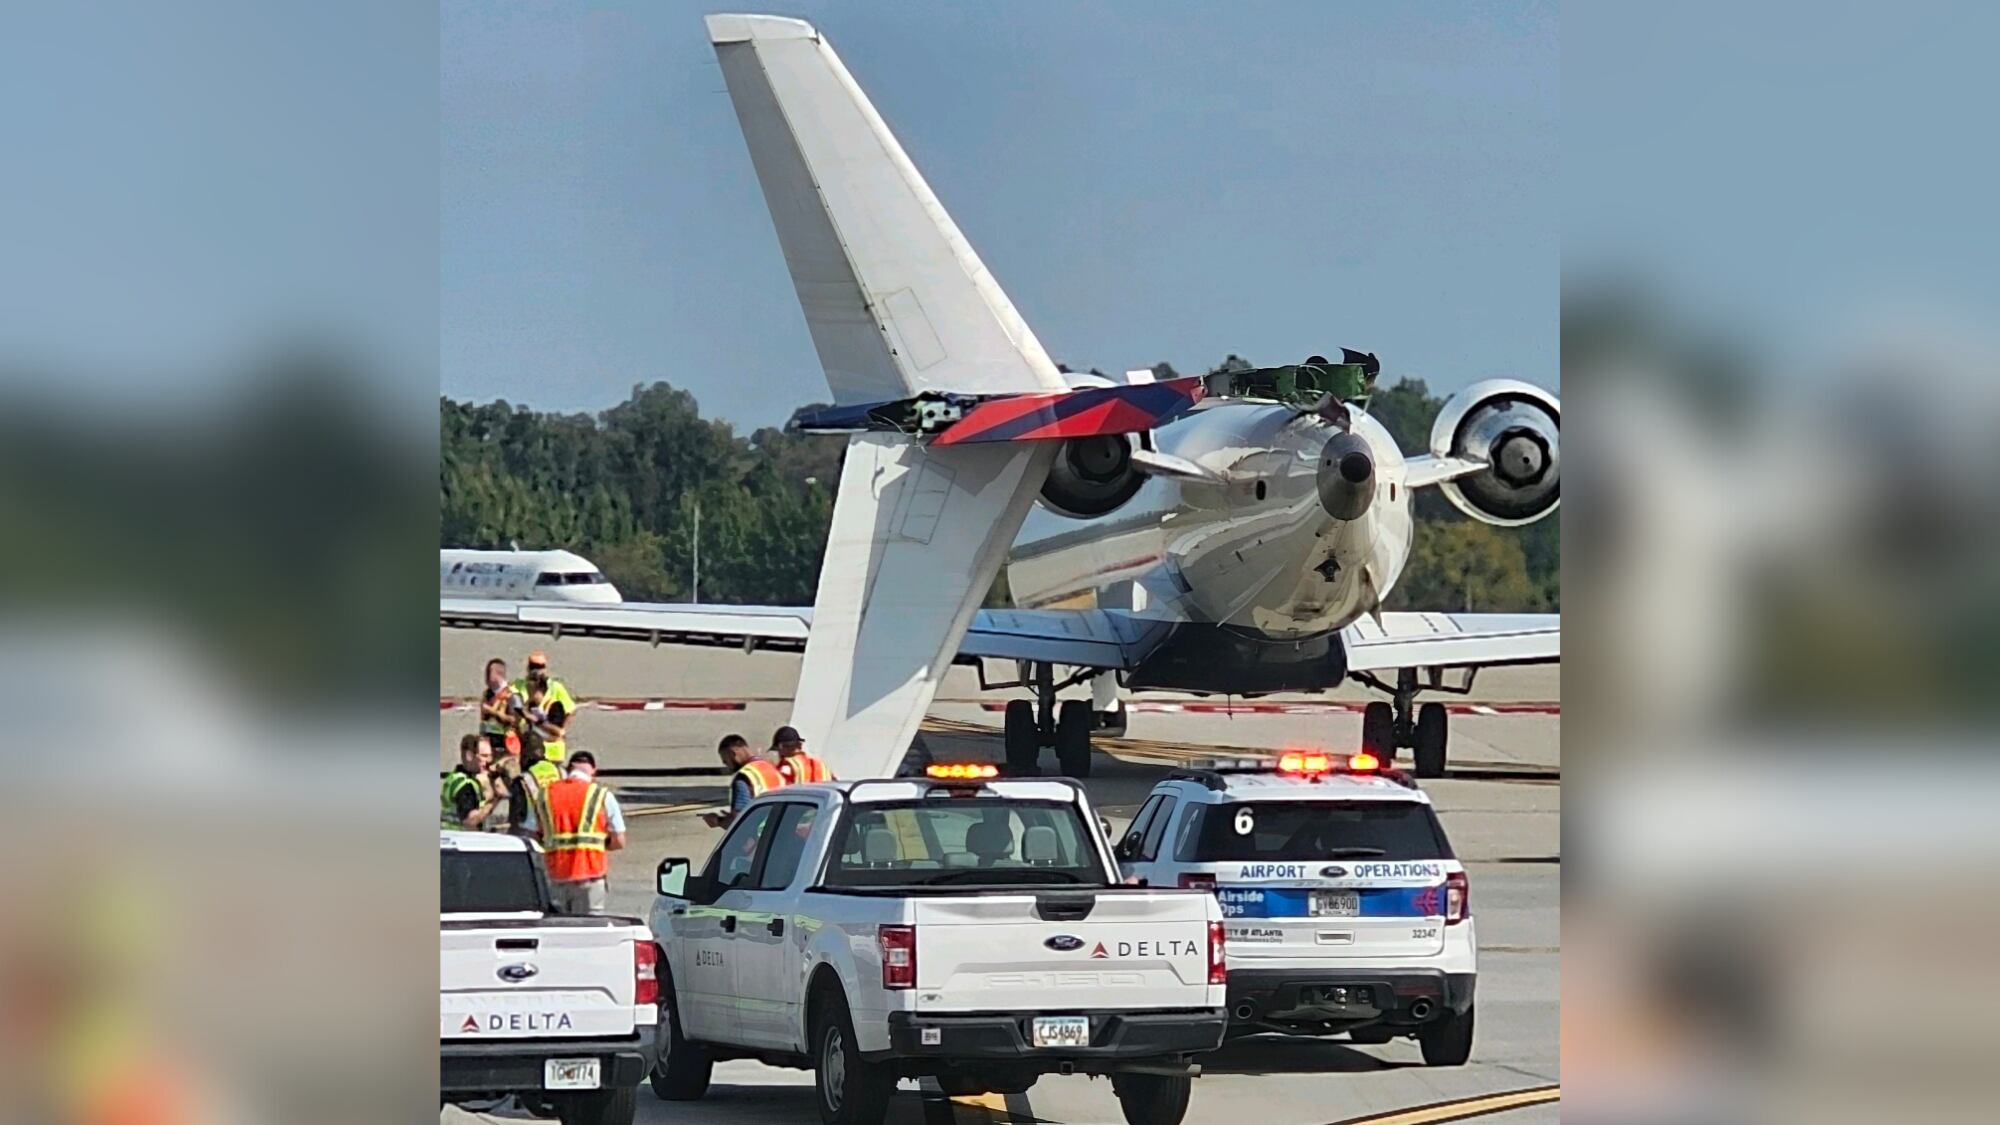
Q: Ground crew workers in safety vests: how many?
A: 7